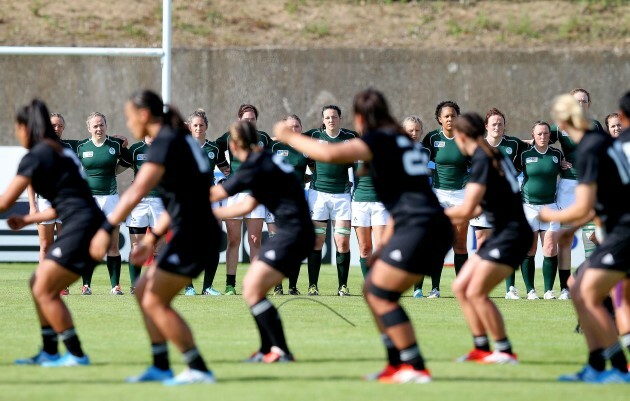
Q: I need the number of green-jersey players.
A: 14